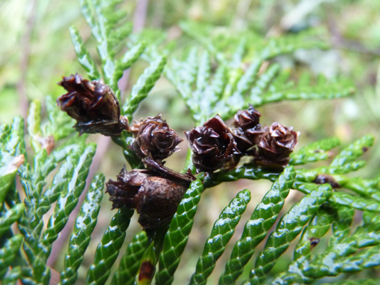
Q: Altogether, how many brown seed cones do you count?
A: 6